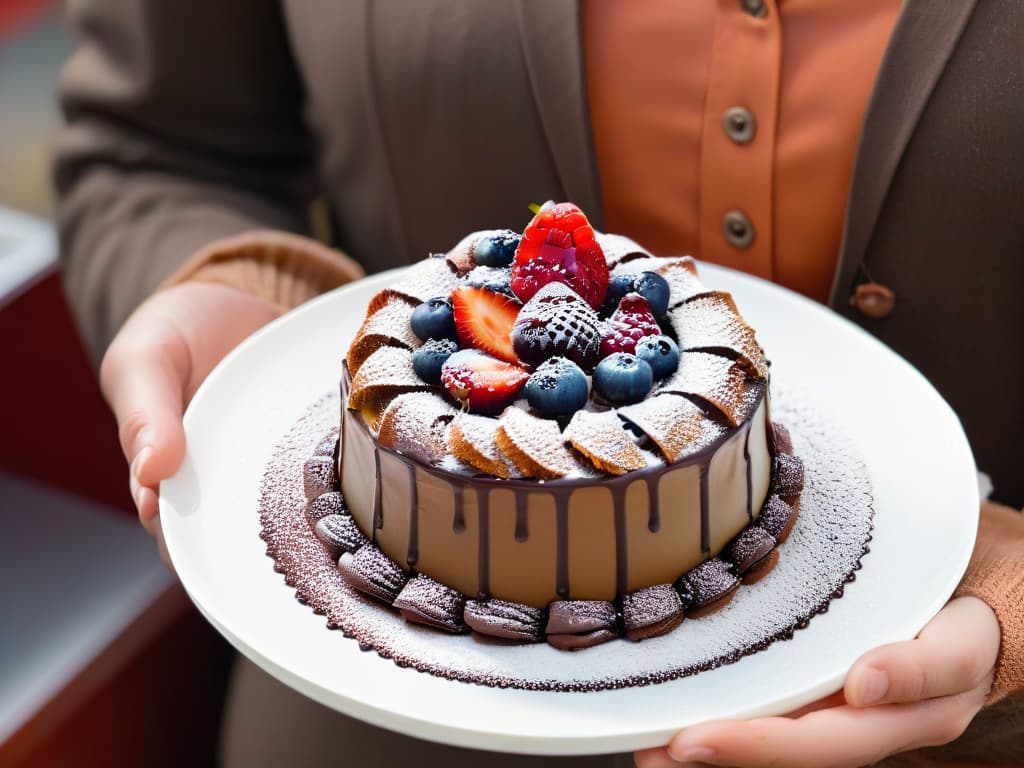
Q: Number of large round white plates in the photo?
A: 1